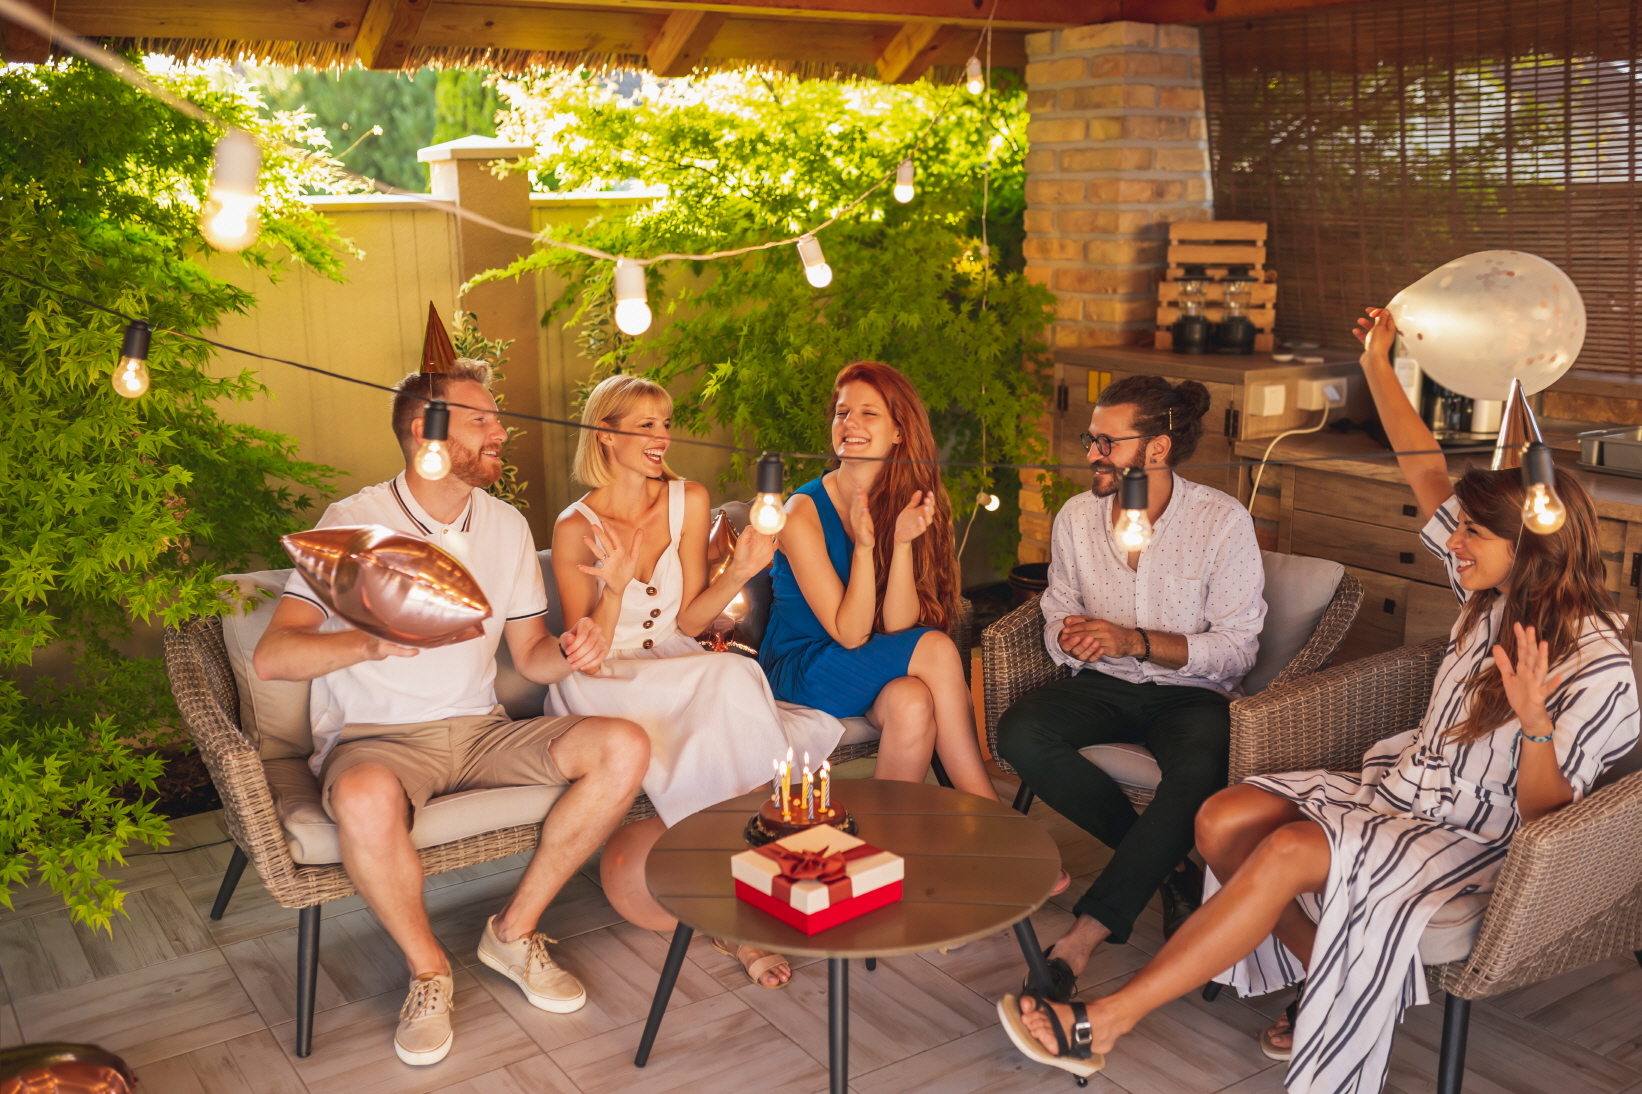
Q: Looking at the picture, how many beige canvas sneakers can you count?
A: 2